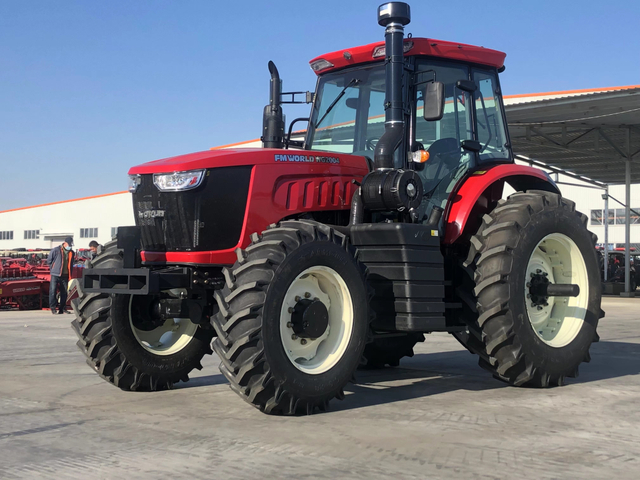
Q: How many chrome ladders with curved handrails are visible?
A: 0